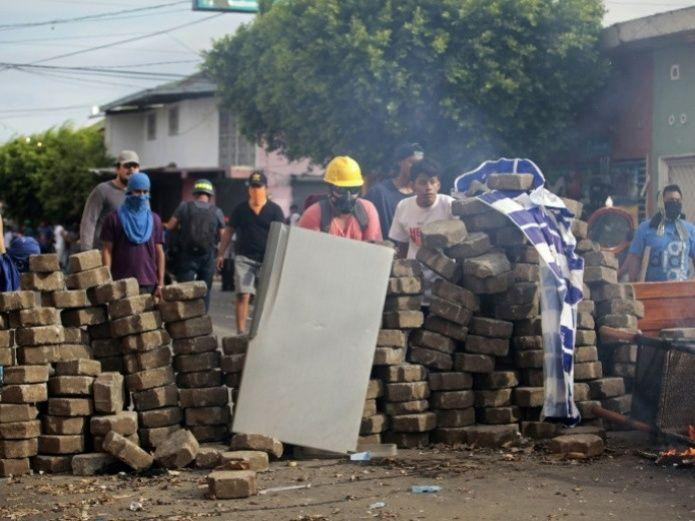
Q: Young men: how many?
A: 8